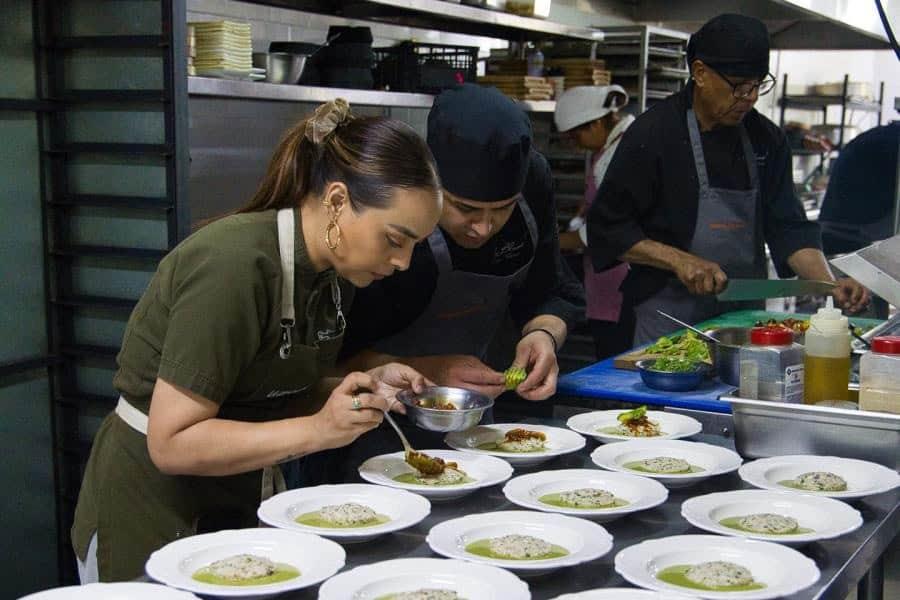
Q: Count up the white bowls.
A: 14